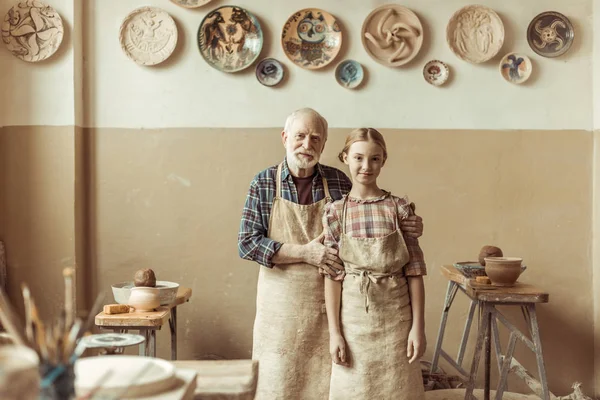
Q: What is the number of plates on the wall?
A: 12